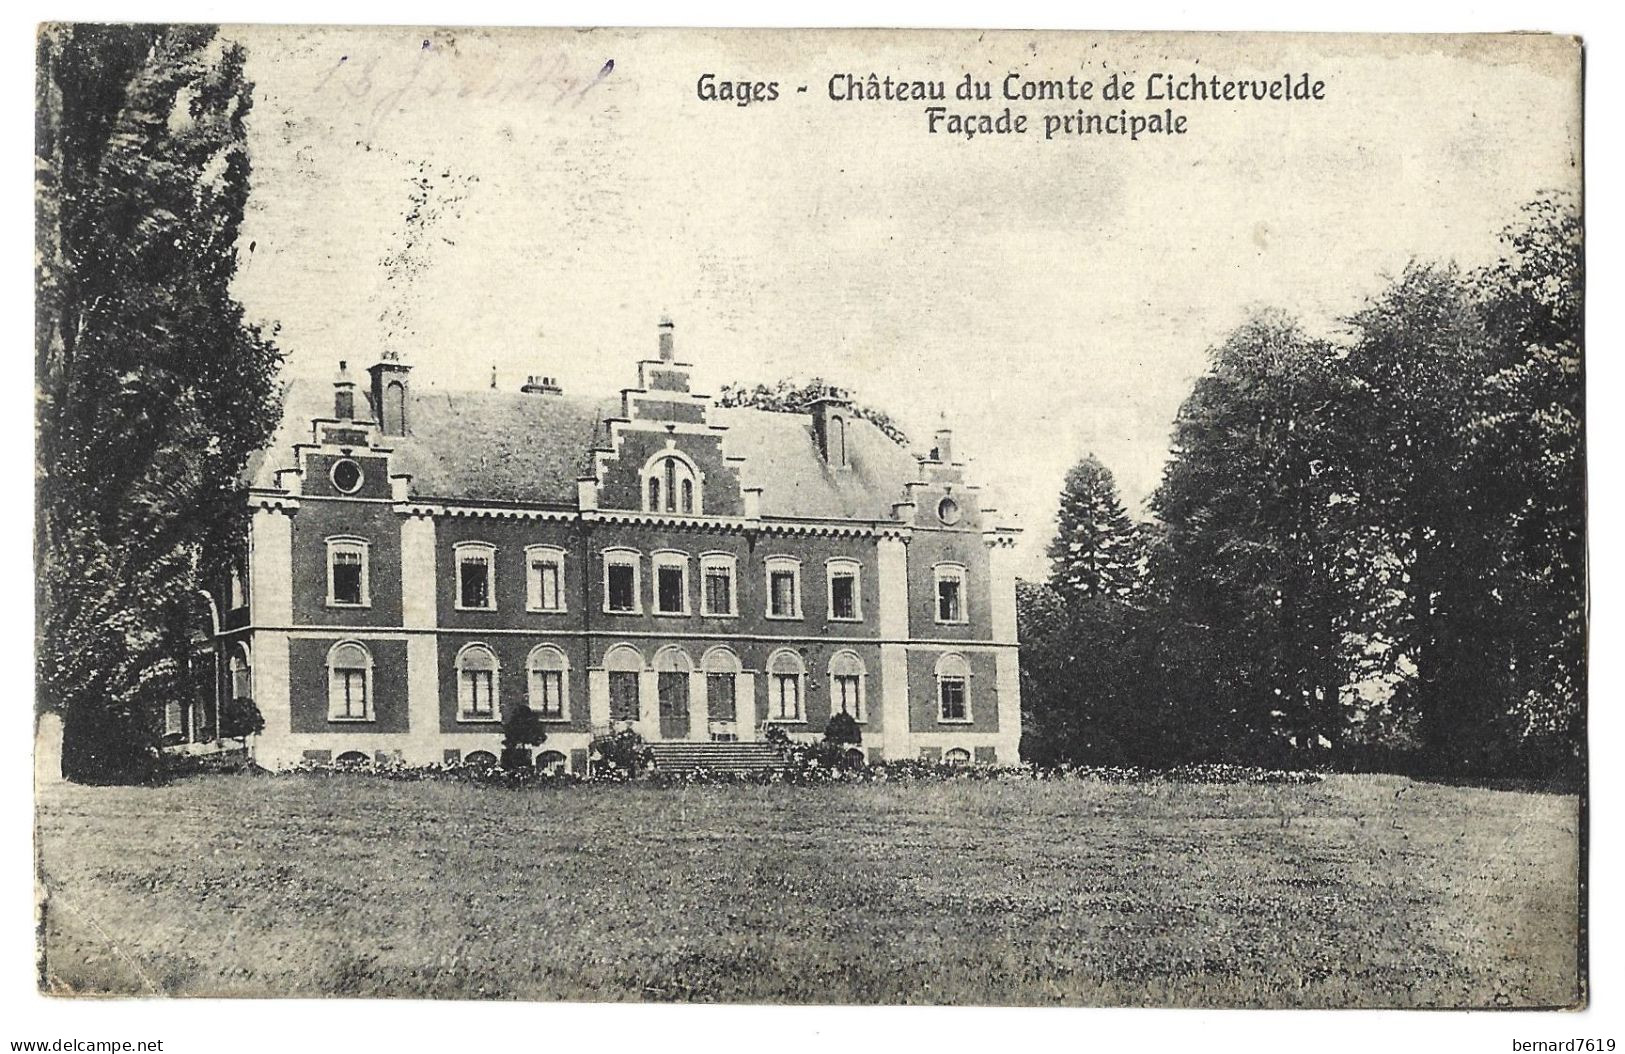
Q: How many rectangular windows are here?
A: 9